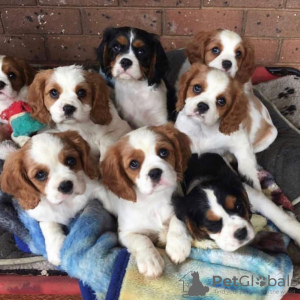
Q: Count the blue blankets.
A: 1